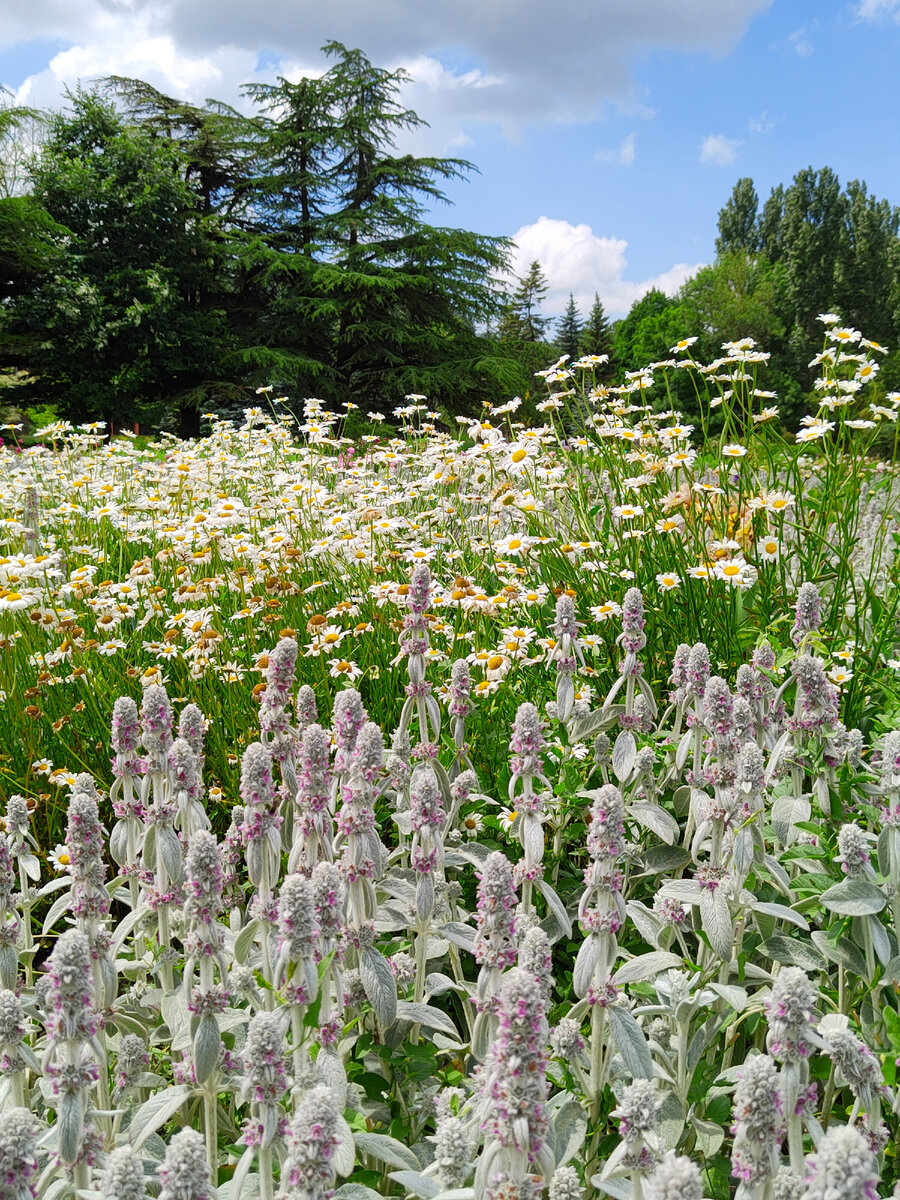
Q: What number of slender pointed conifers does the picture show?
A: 3